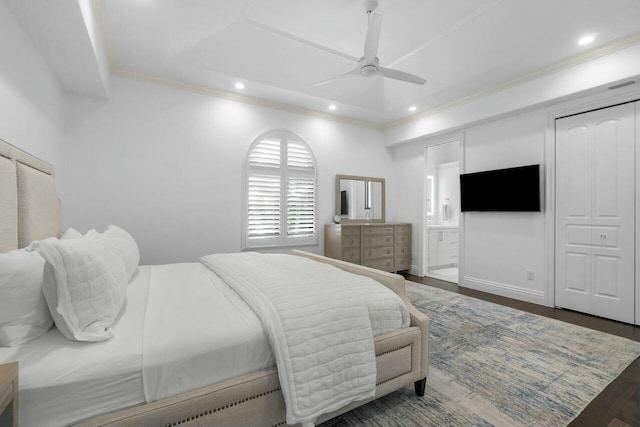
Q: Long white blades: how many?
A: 3